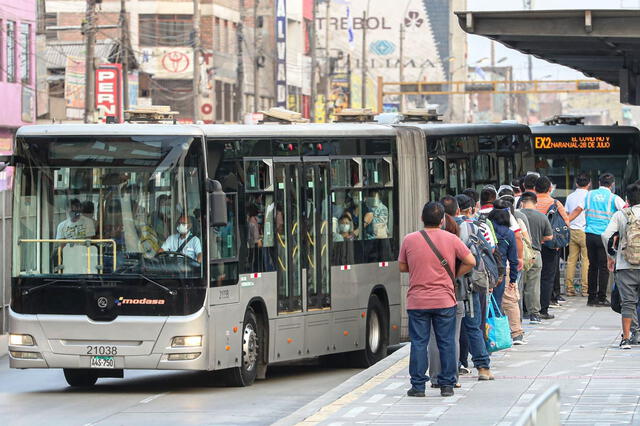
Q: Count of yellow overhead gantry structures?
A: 1